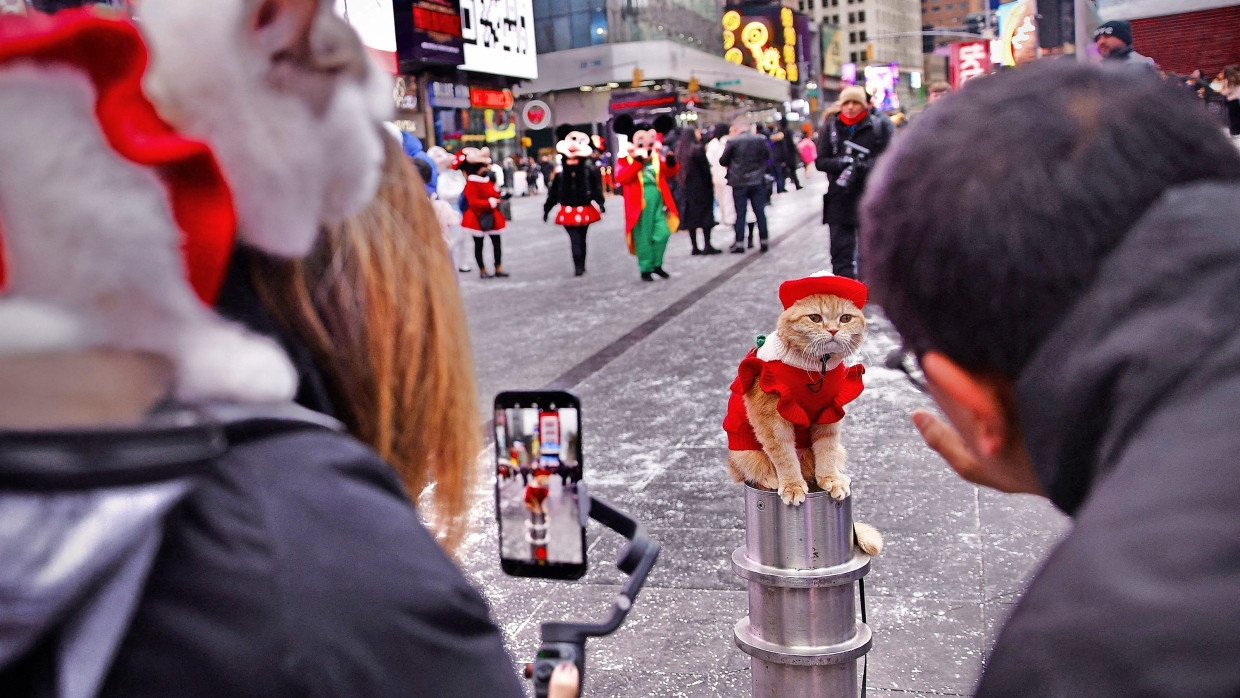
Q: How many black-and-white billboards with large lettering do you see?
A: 1